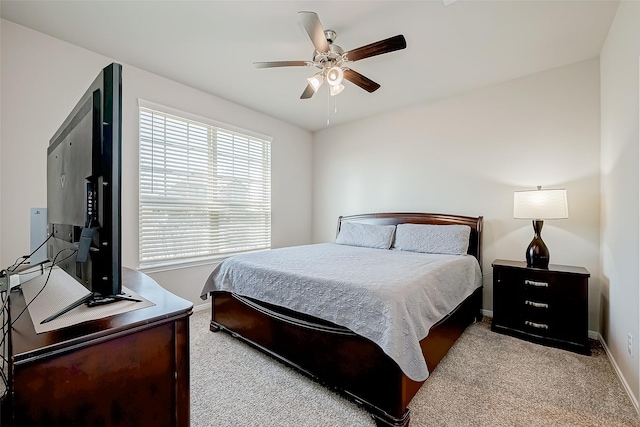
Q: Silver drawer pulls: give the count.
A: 3